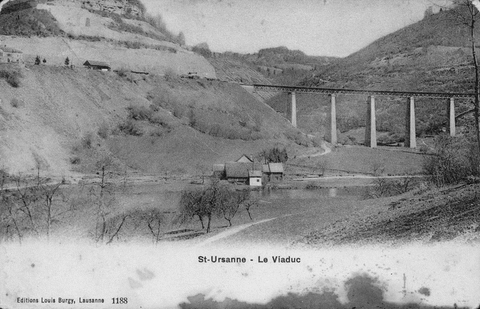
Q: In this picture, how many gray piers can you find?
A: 5